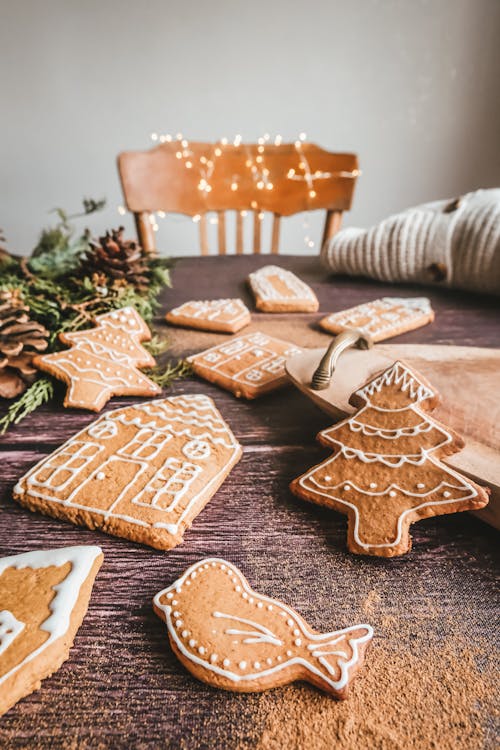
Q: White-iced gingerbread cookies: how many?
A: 9